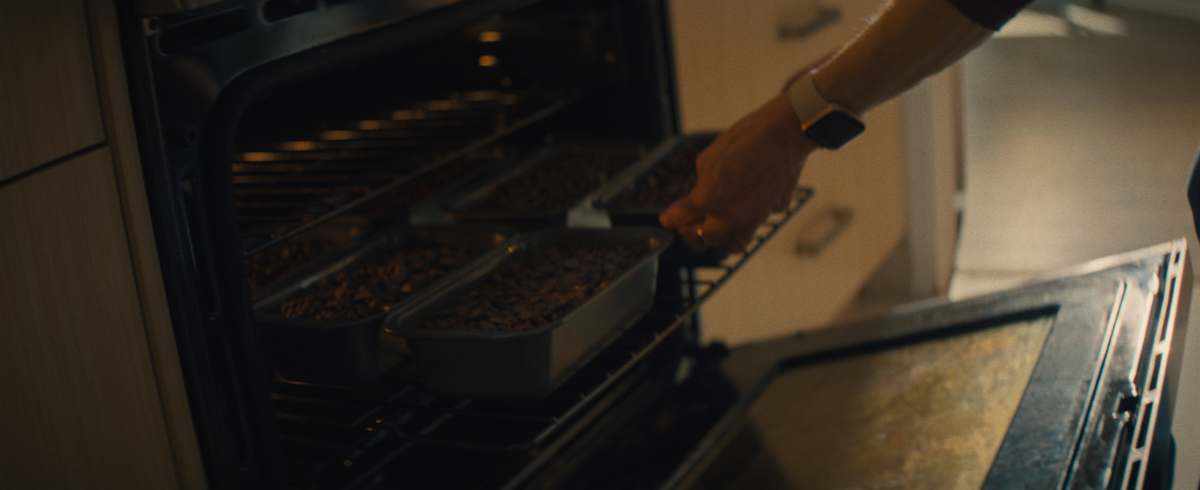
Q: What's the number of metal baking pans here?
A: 6